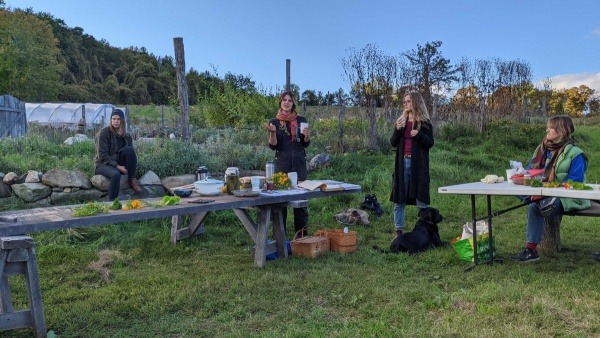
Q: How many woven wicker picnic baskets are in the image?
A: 2